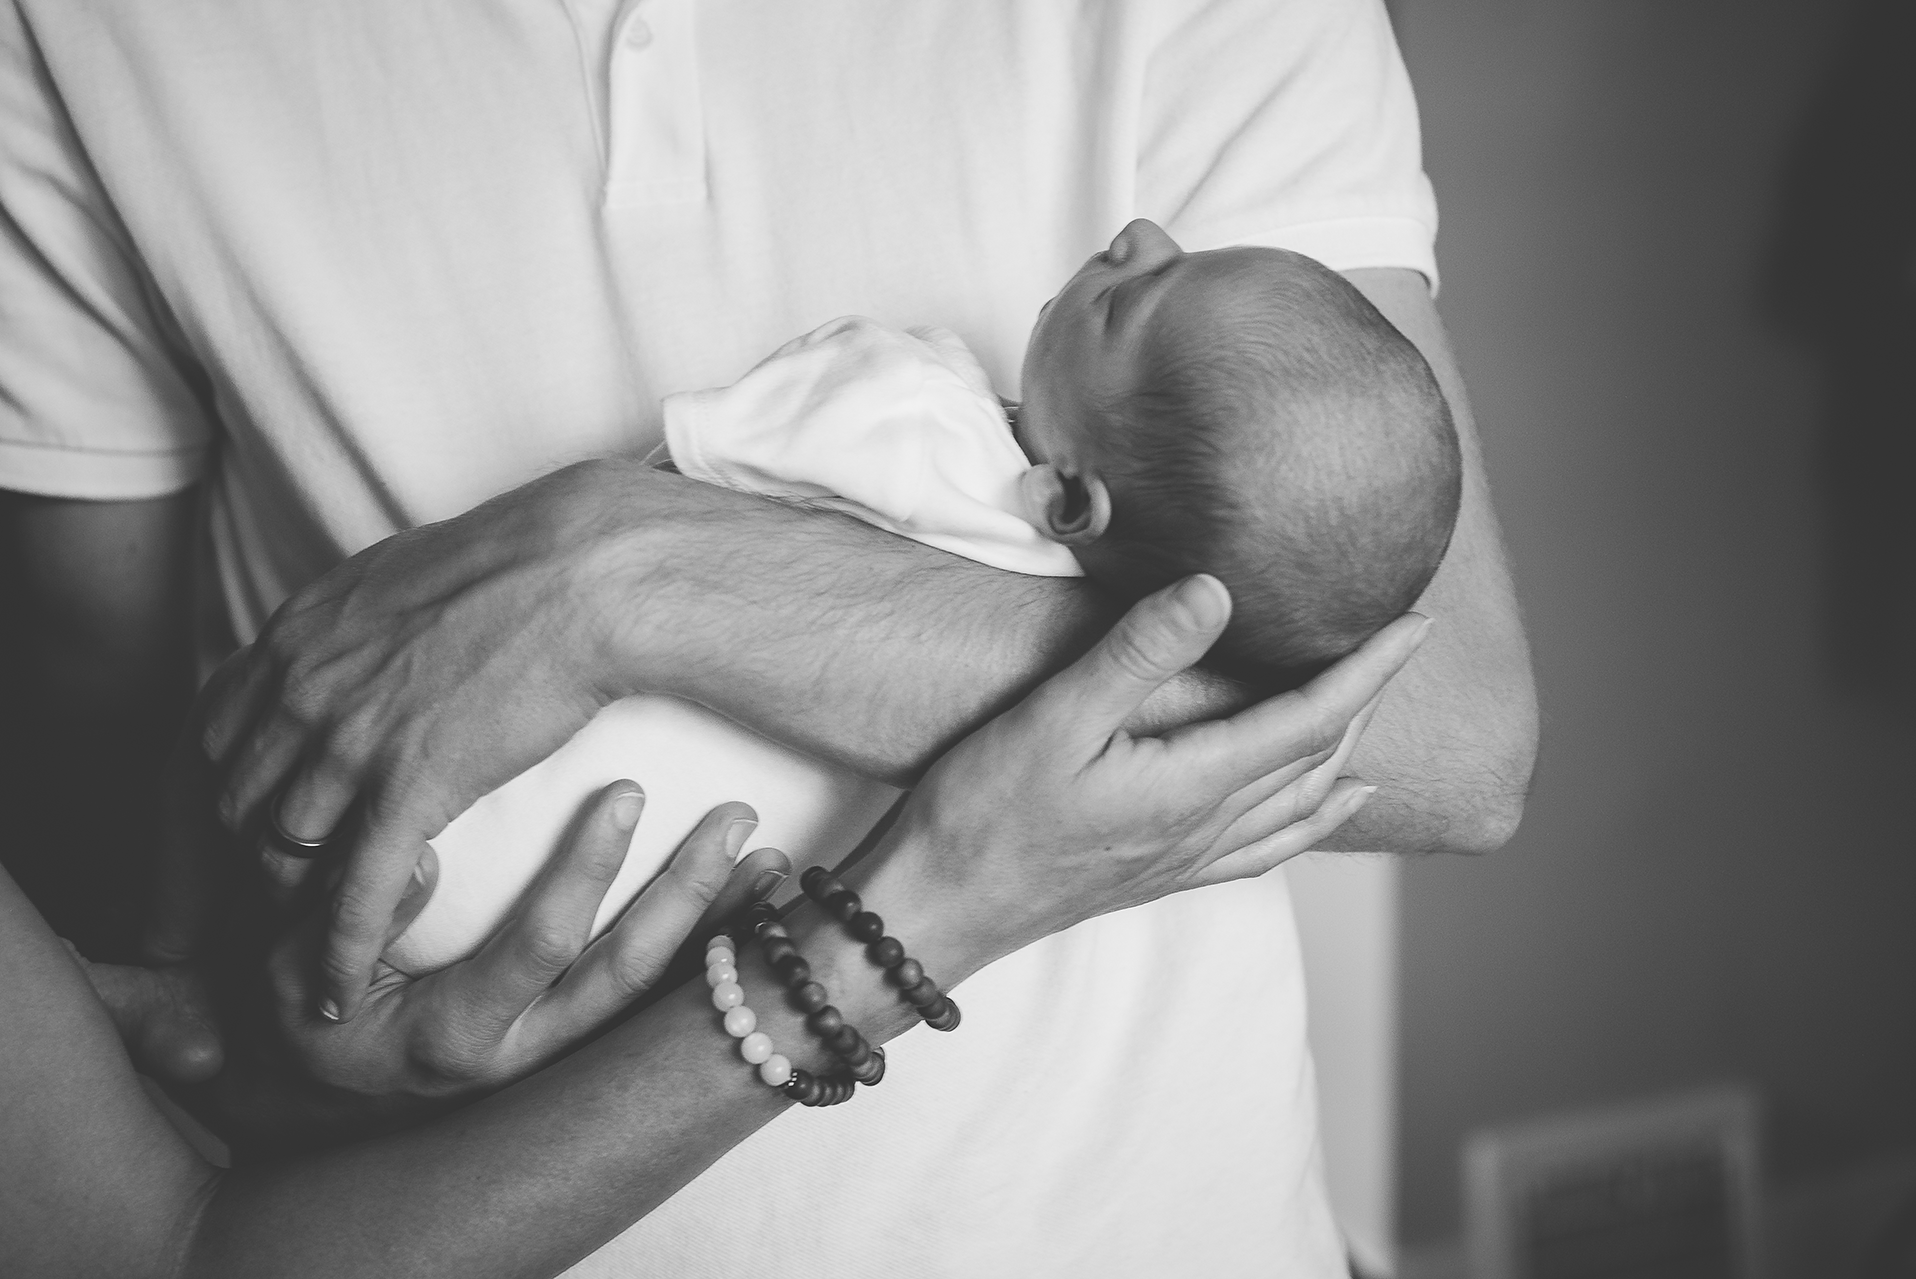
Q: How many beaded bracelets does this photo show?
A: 3